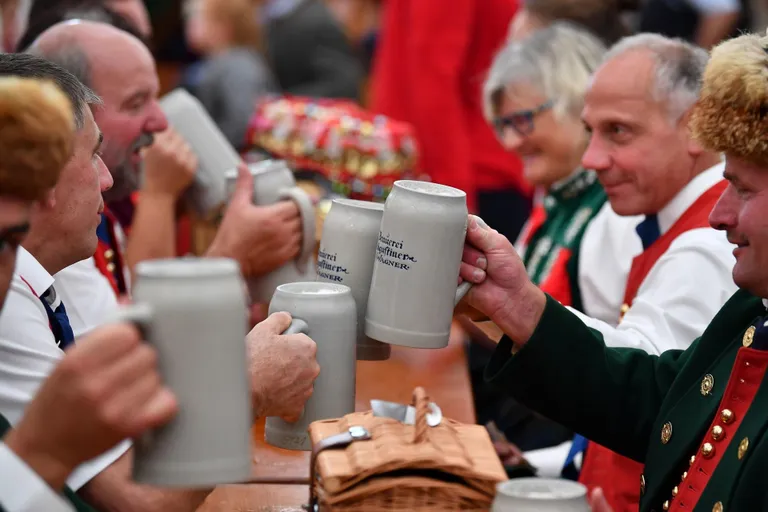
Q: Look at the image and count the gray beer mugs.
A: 7